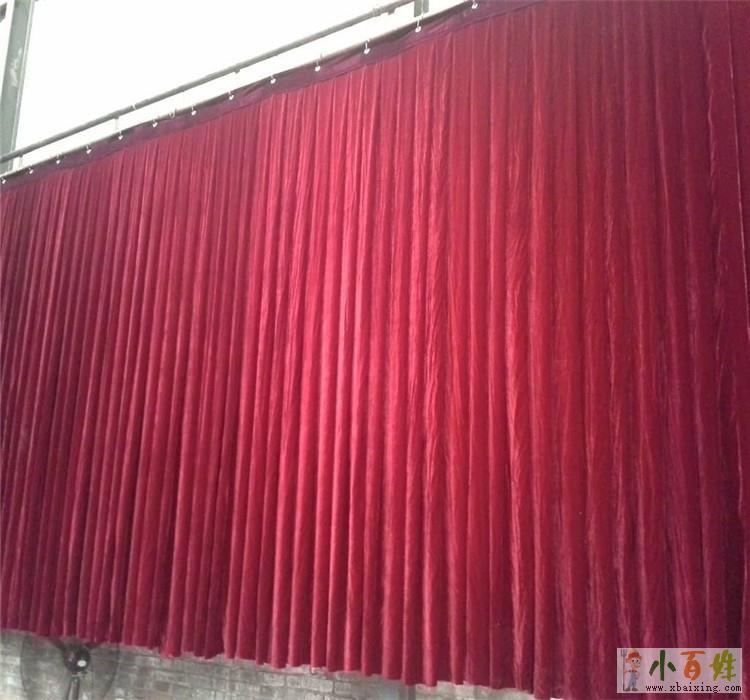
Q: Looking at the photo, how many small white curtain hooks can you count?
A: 13